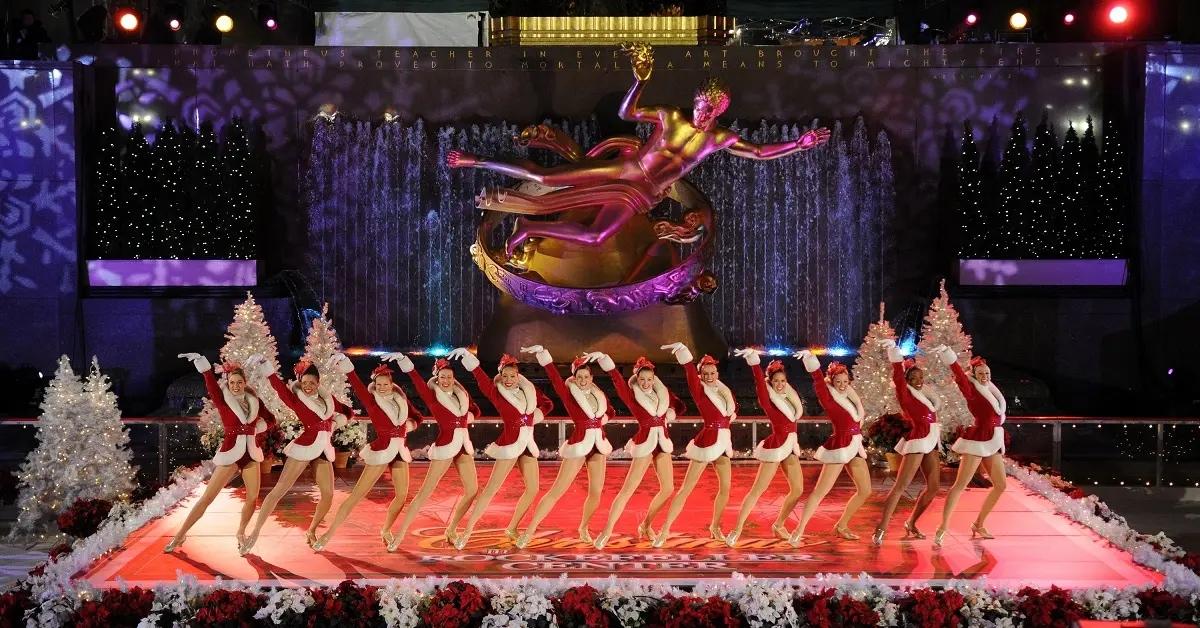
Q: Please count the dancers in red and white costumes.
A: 12